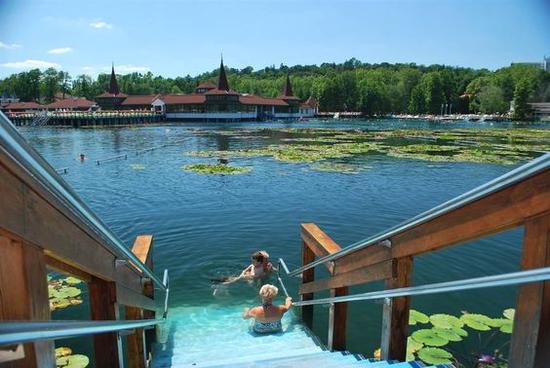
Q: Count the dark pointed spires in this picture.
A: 3